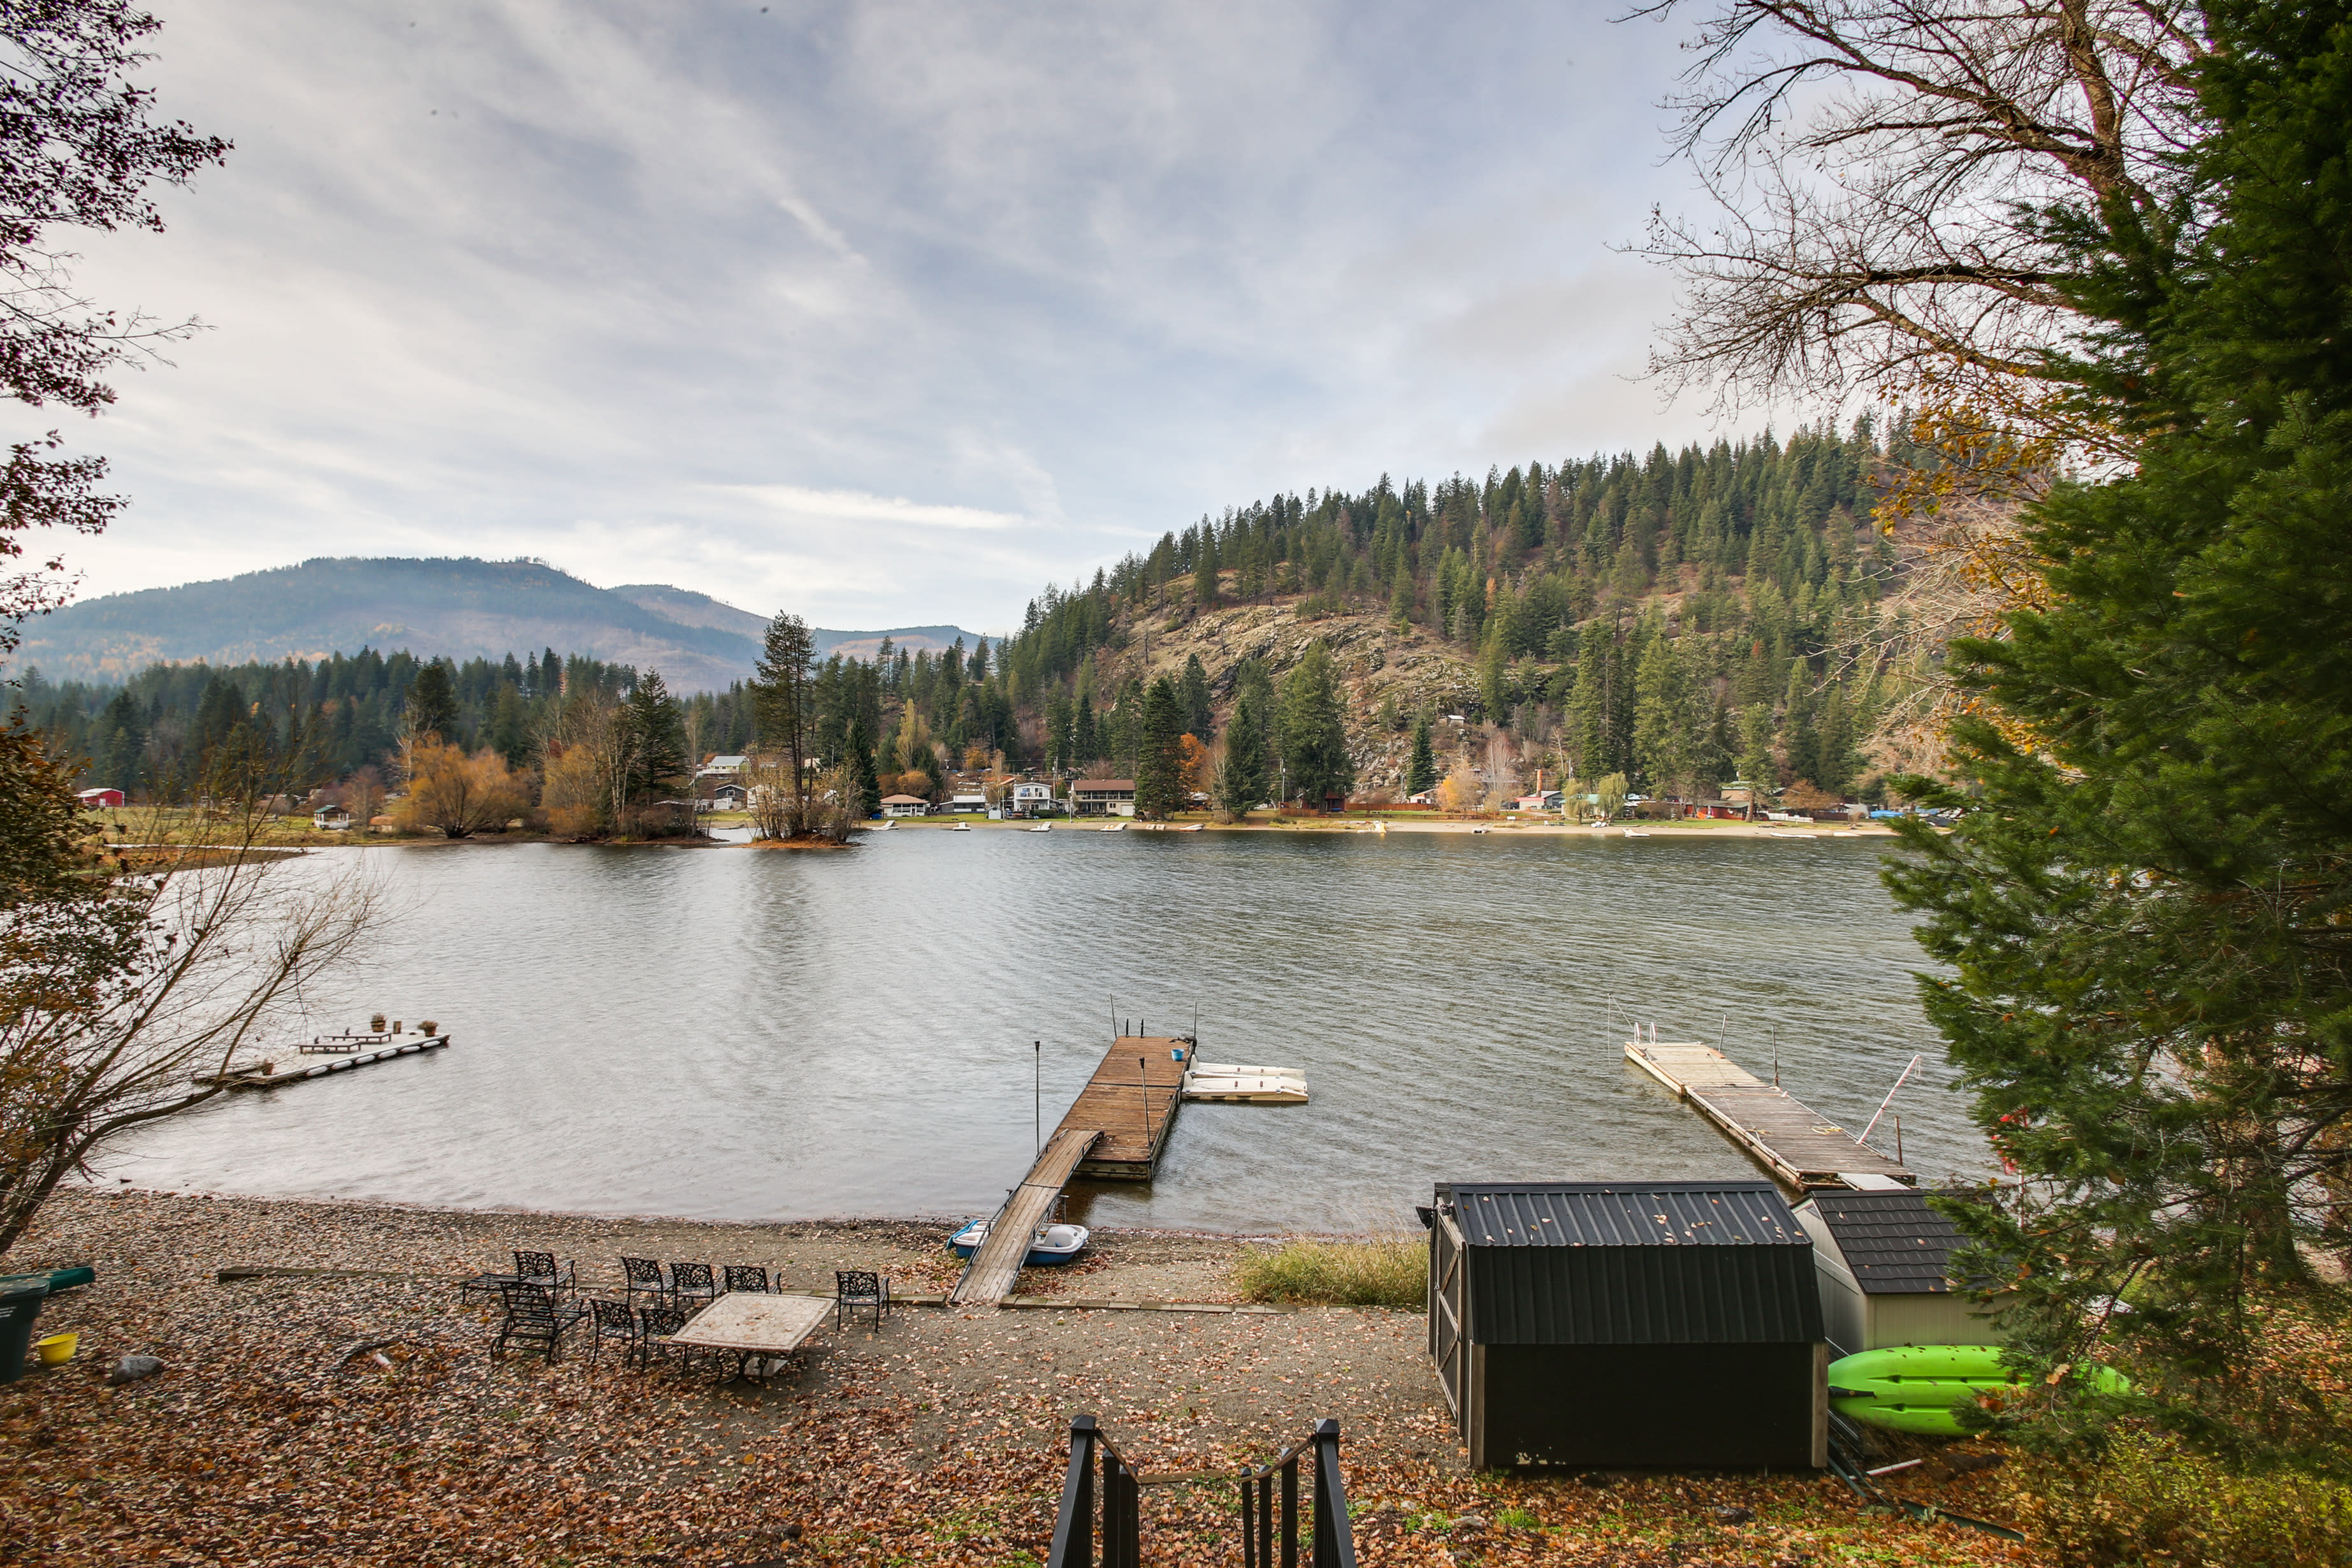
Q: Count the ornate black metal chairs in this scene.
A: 7